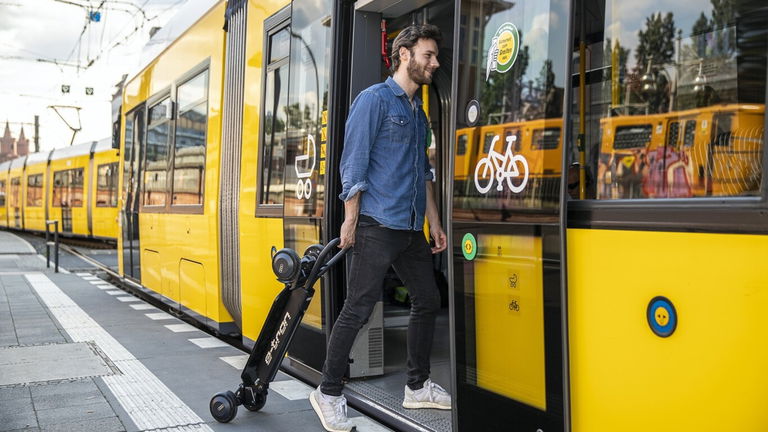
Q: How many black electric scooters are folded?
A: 1